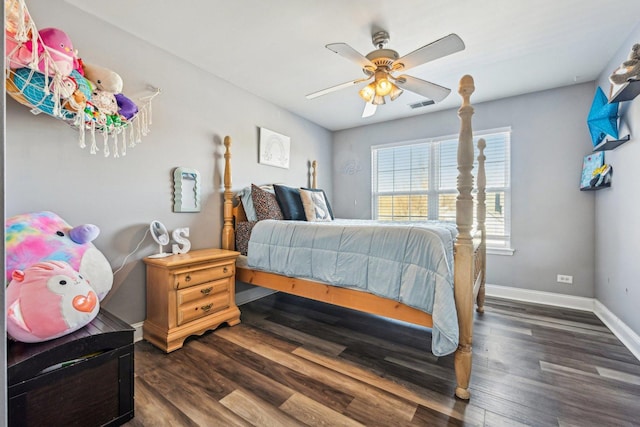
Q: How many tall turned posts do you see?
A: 4